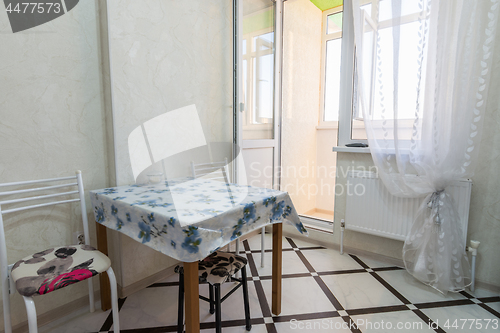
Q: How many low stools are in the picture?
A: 1